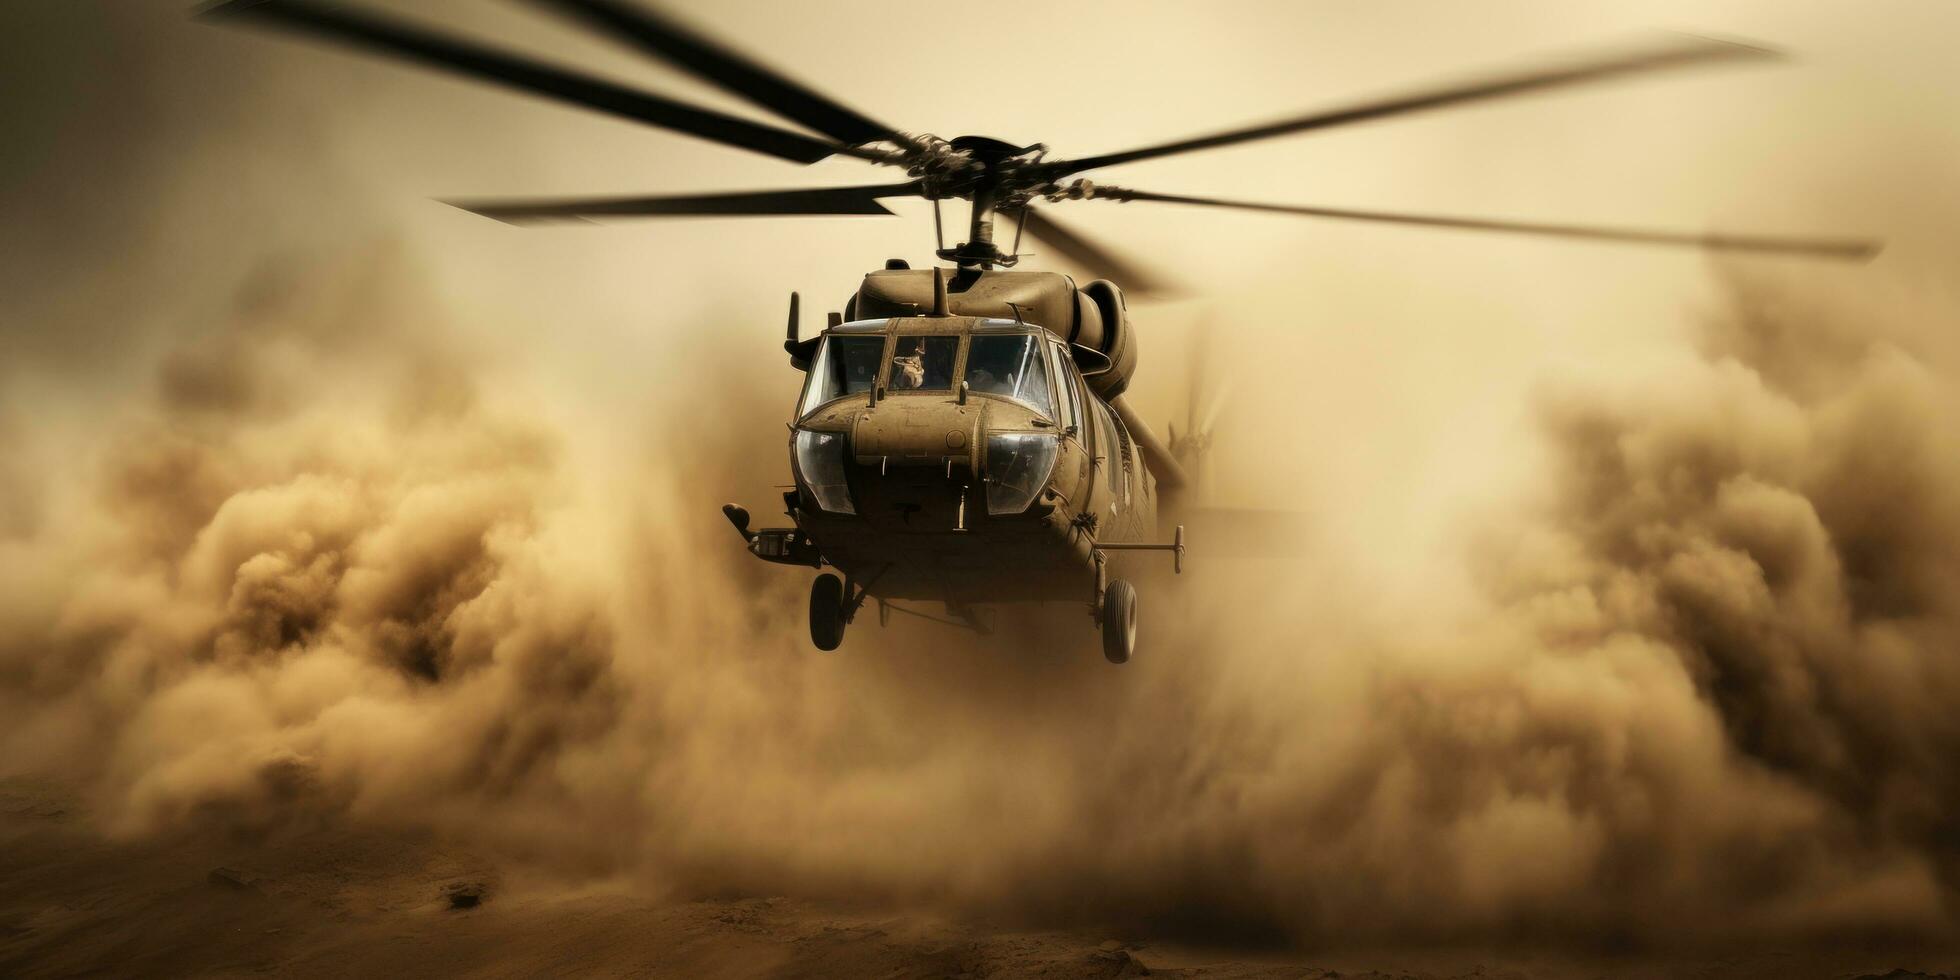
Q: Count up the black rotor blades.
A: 6